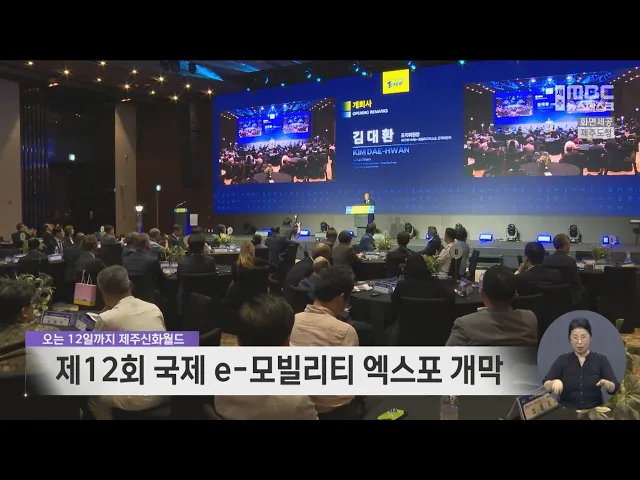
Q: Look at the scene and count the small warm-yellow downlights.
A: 11